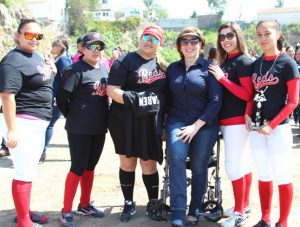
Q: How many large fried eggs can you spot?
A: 0